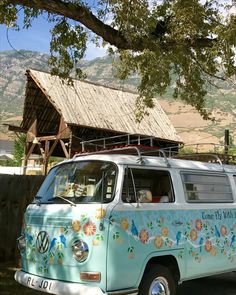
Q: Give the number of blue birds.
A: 8